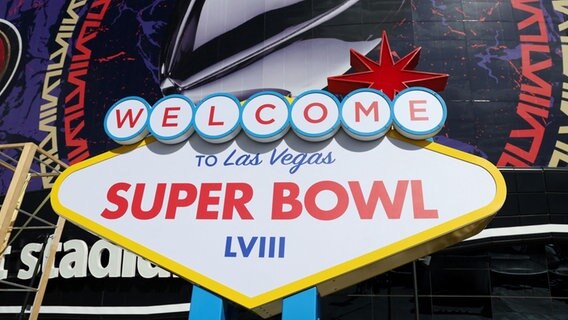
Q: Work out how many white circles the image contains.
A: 7